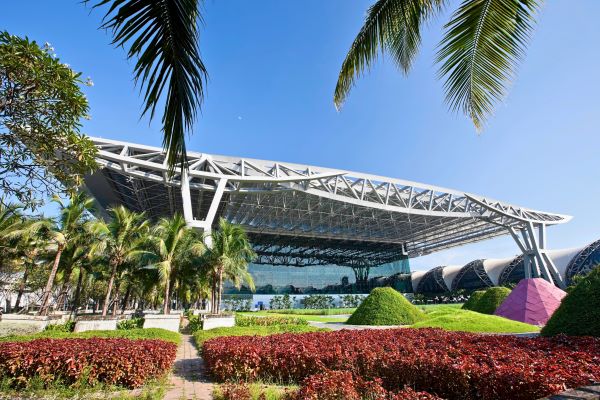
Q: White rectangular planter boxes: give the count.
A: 4